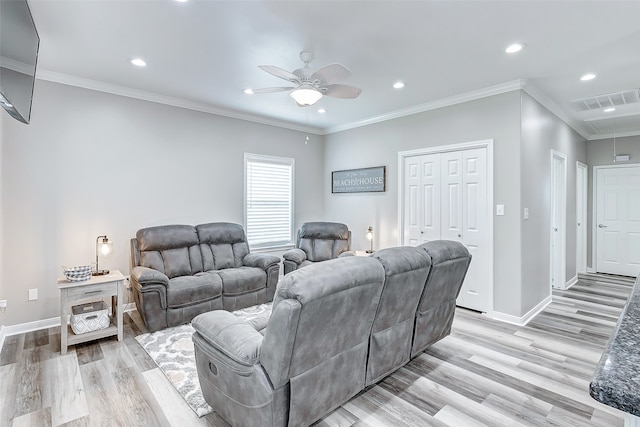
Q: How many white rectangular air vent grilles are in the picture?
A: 1